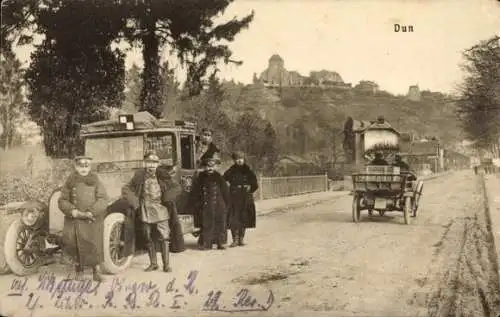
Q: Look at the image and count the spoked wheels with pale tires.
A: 2